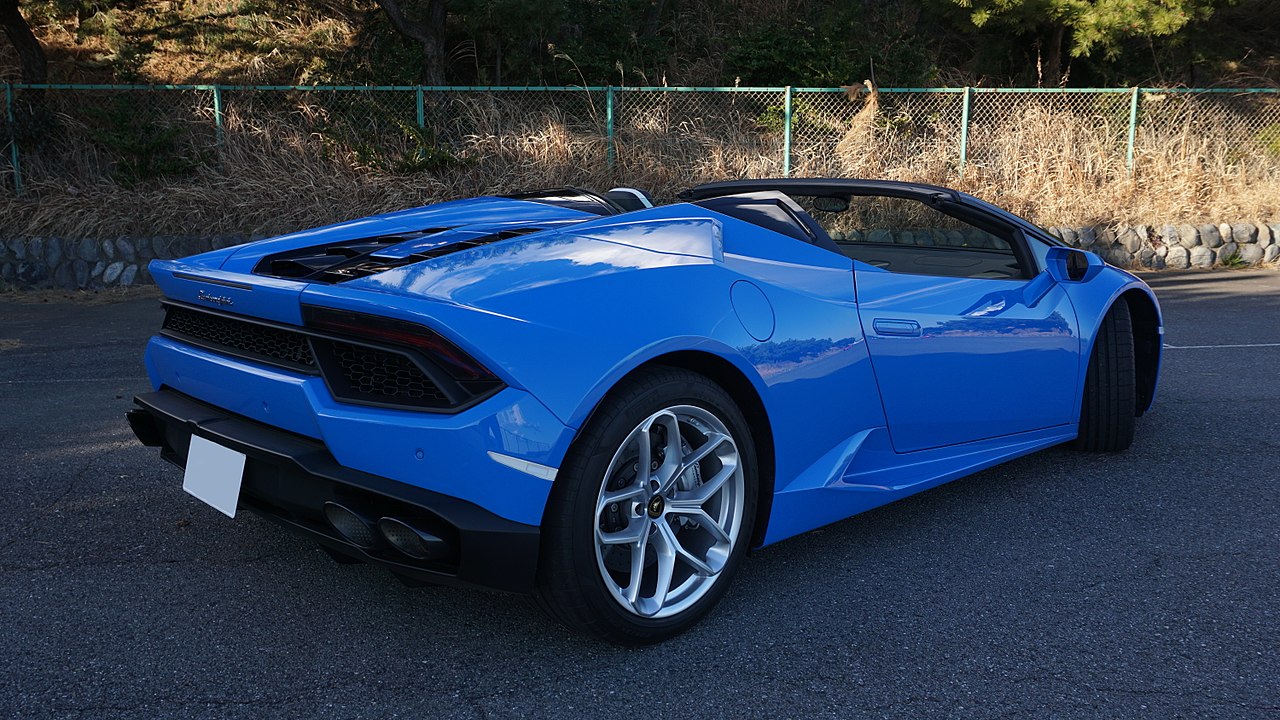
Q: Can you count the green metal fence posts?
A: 7